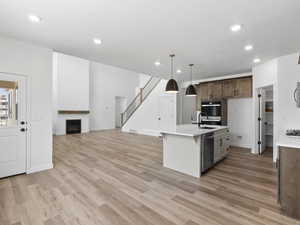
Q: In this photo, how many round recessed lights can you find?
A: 7